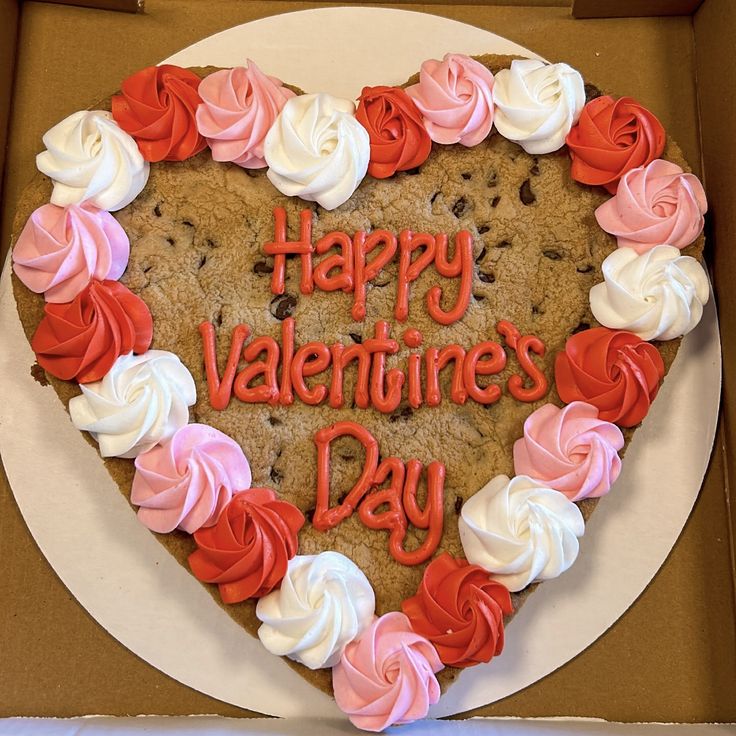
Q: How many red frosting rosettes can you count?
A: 7